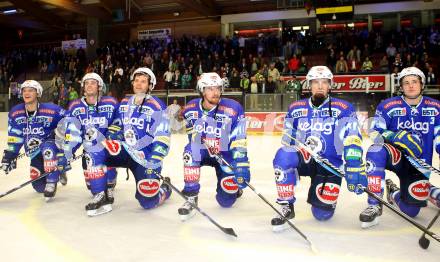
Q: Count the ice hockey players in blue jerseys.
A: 6